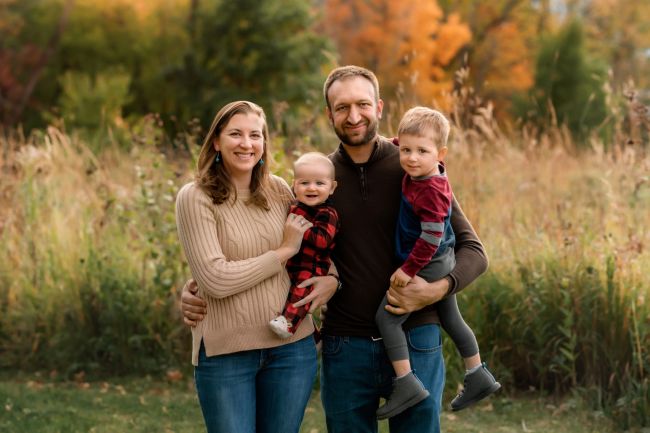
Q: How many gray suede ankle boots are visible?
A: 2